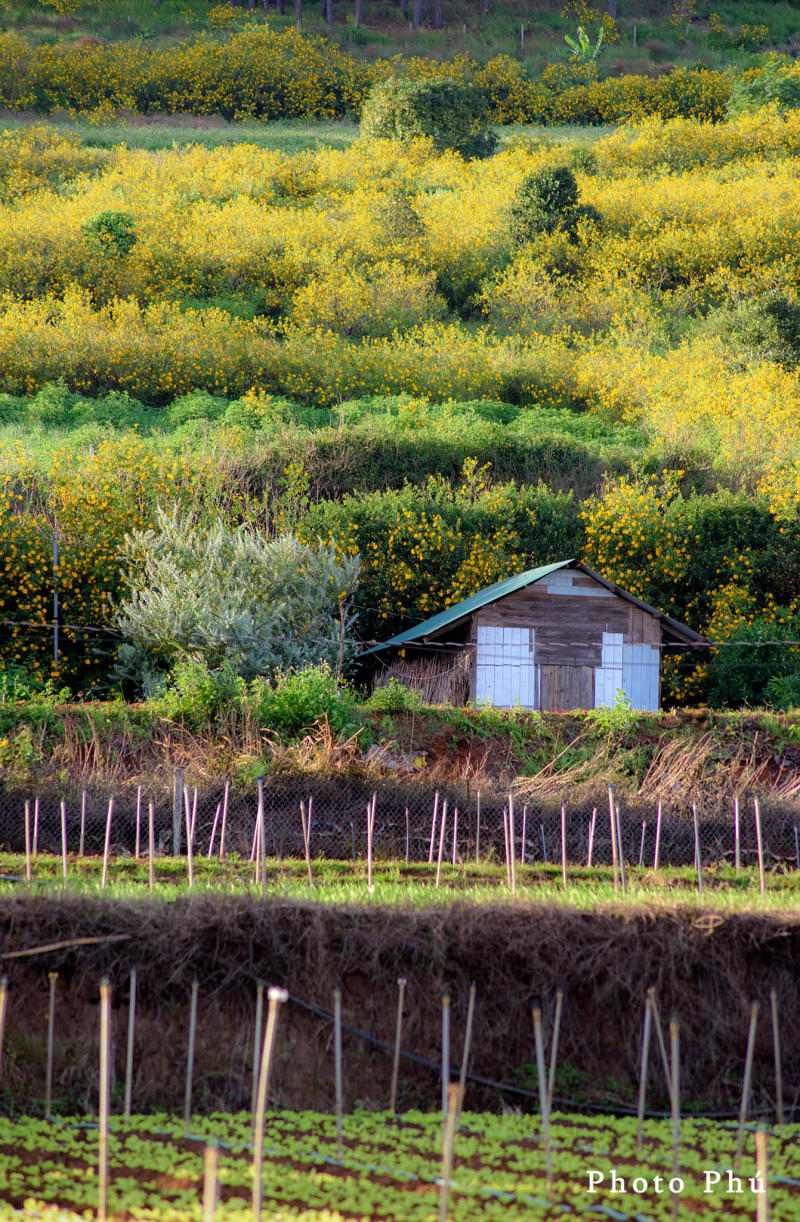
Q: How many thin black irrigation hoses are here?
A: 1